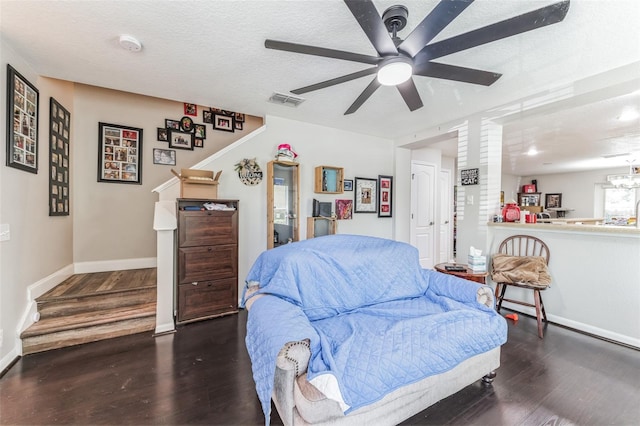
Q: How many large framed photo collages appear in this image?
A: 3